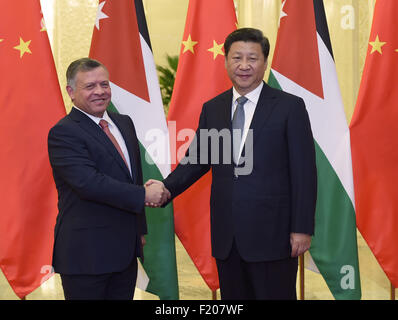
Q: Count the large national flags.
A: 5